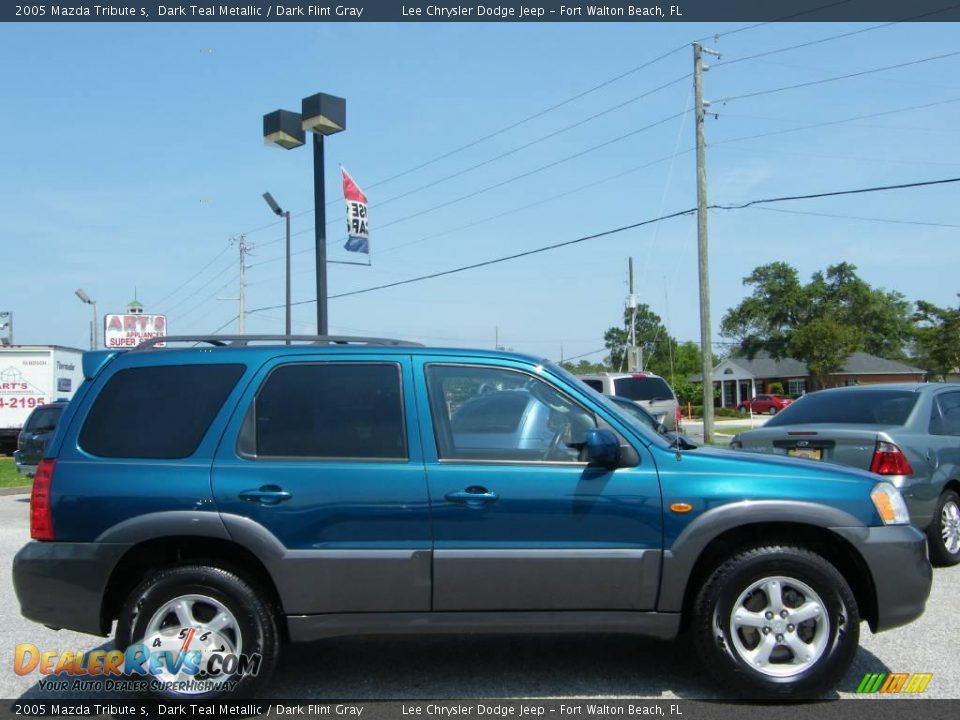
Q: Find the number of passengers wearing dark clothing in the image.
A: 0